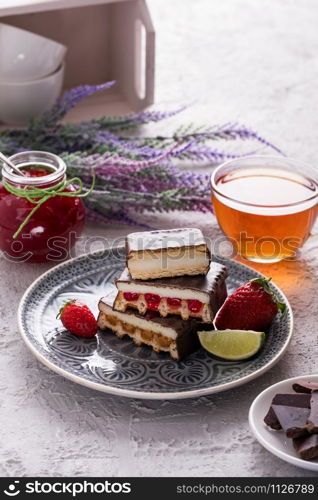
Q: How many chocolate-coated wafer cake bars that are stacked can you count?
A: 3